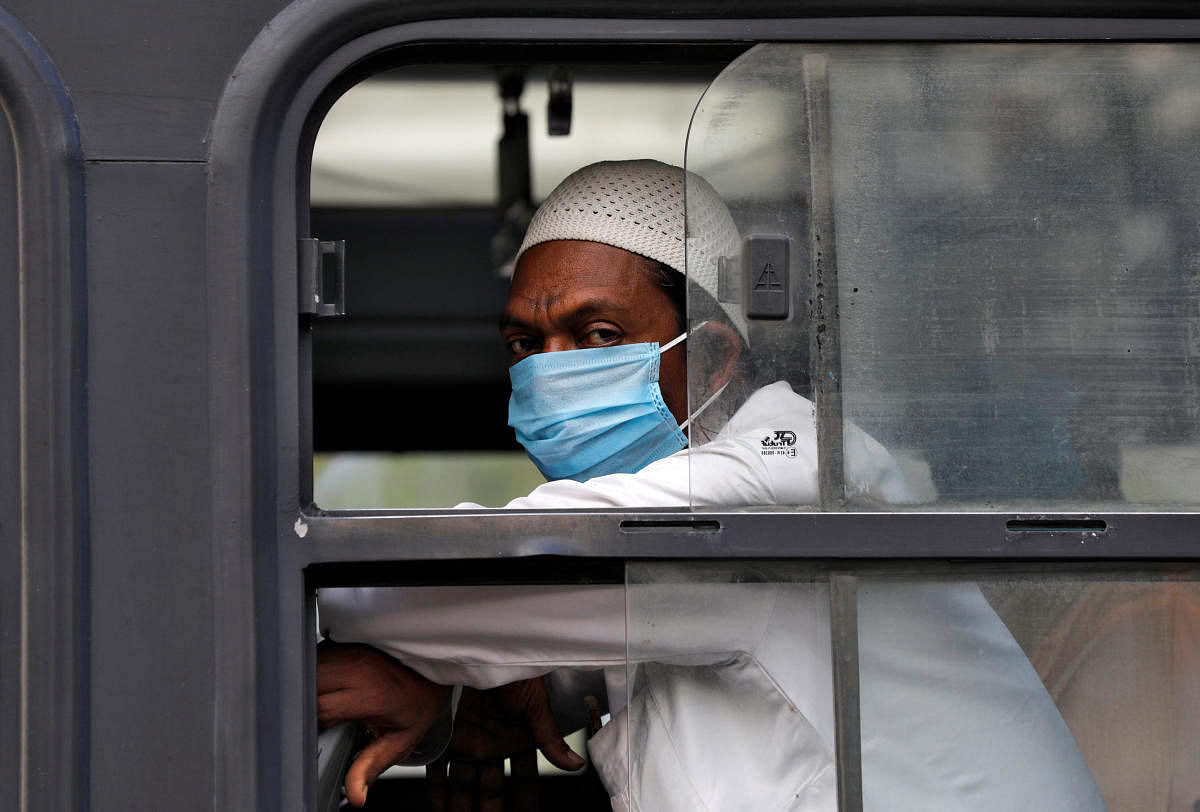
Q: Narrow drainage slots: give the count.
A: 2